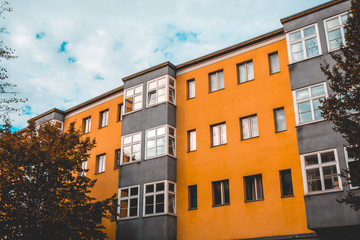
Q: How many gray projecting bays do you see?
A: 3